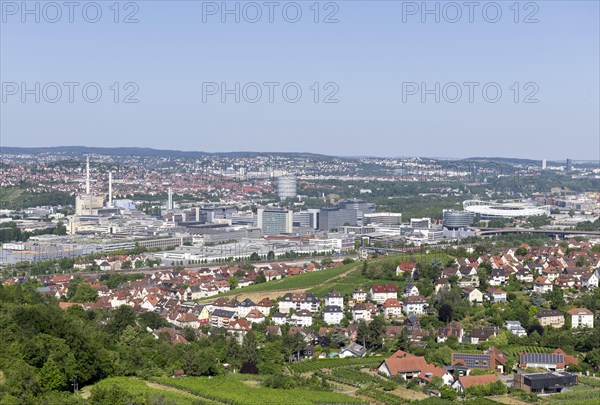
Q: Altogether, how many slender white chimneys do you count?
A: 3